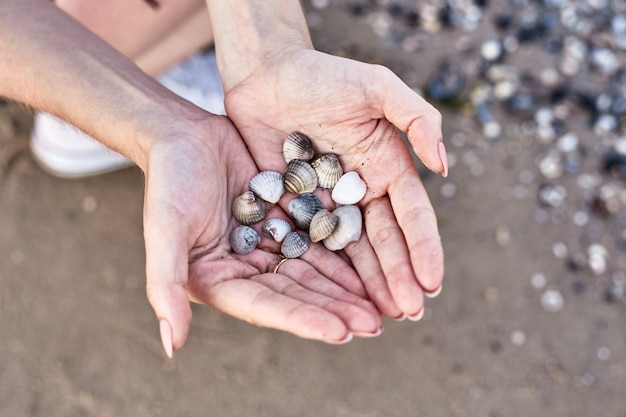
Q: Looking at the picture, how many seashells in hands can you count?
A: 12